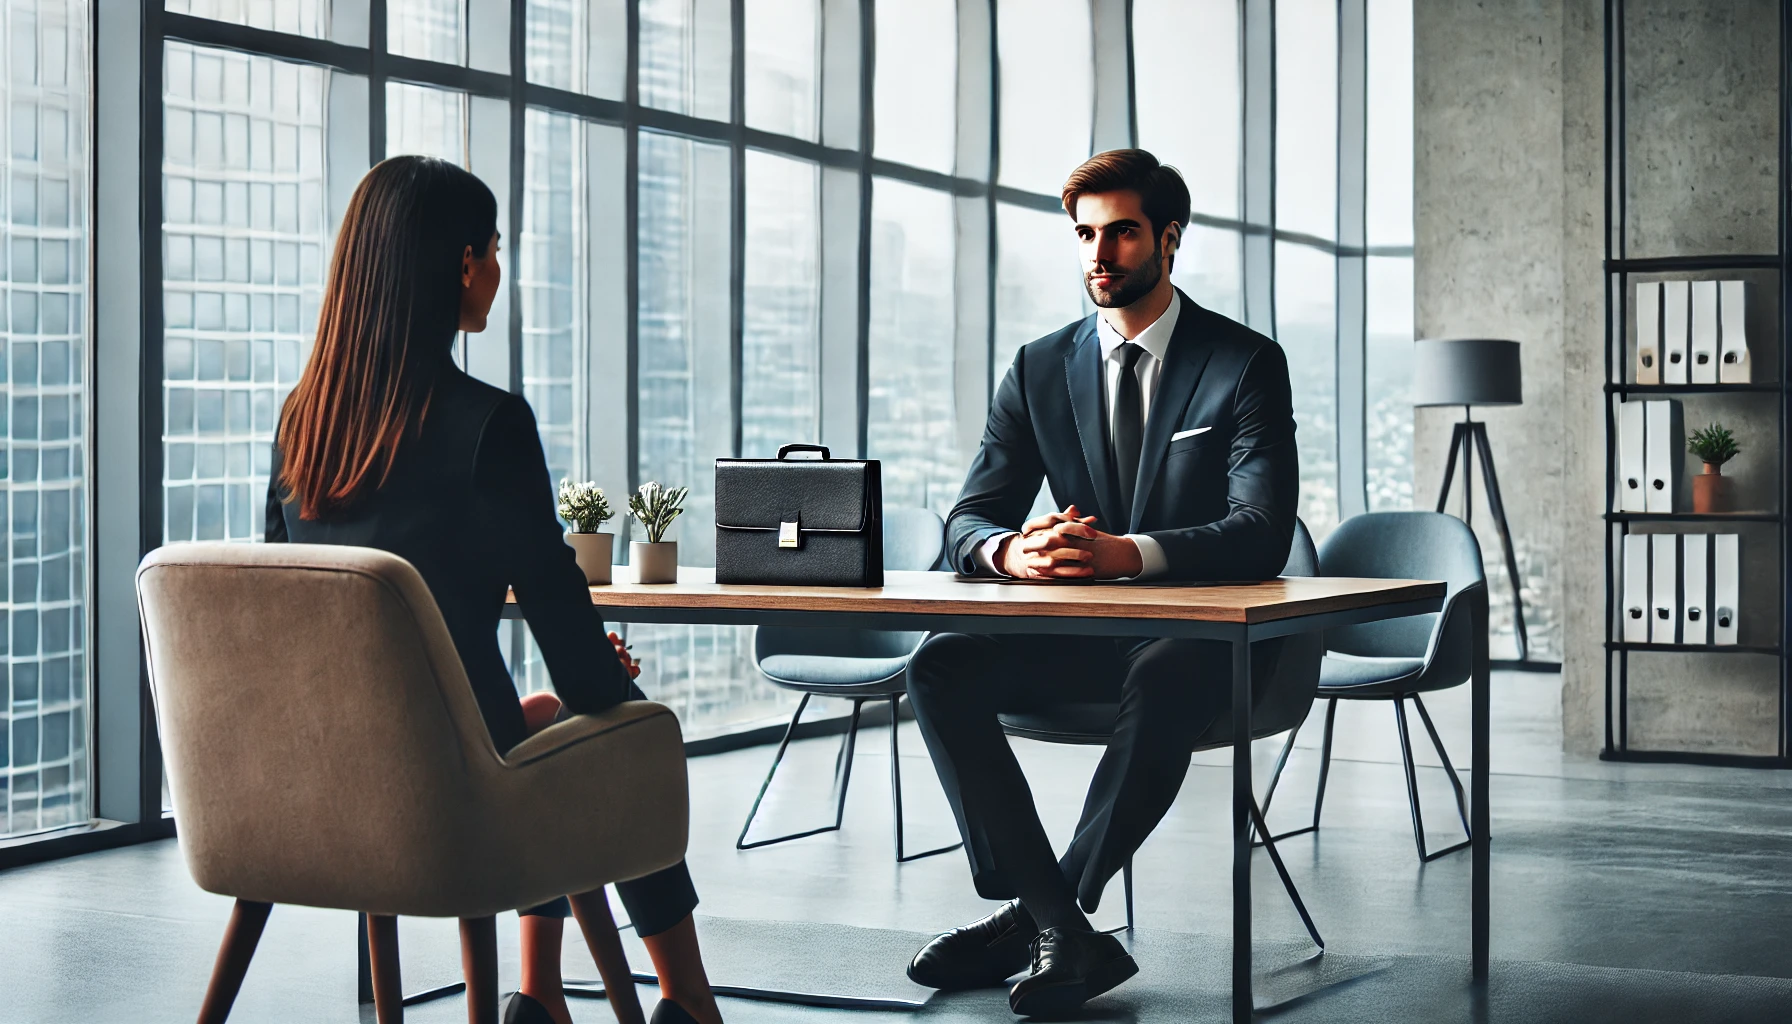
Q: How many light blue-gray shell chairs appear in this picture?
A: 2